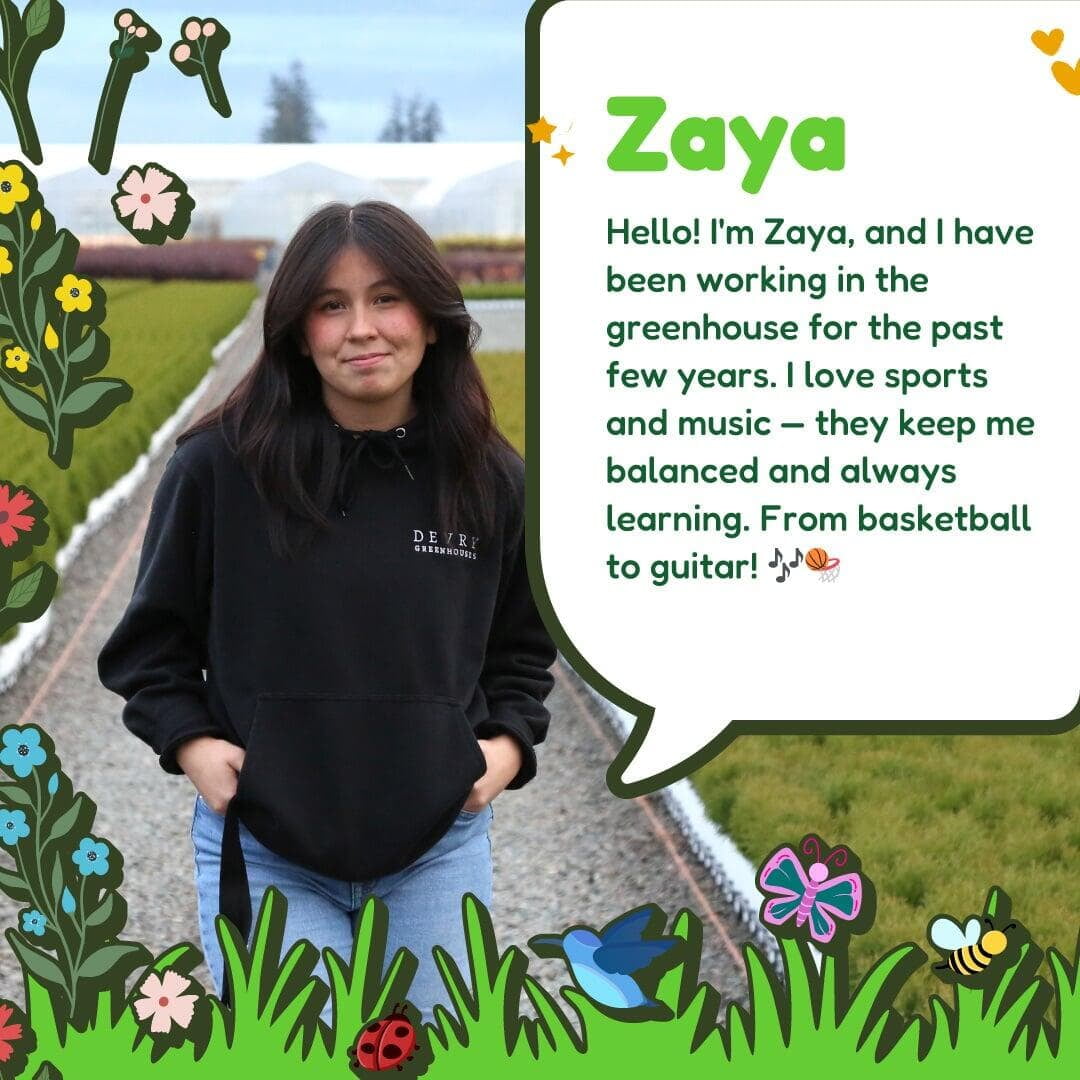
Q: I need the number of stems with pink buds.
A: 2